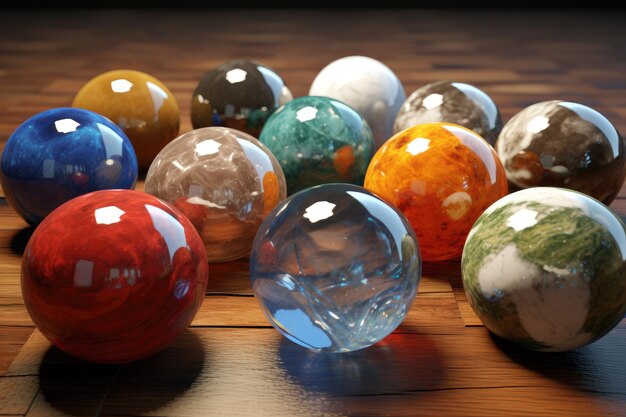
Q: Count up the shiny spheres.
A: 12